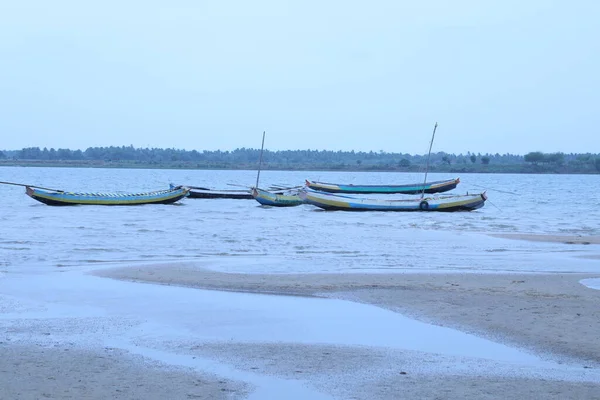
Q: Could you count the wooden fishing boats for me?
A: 5